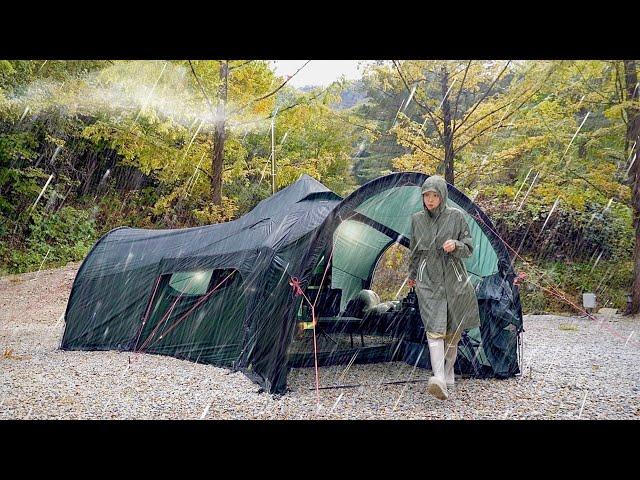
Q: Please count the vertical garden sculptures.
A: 0